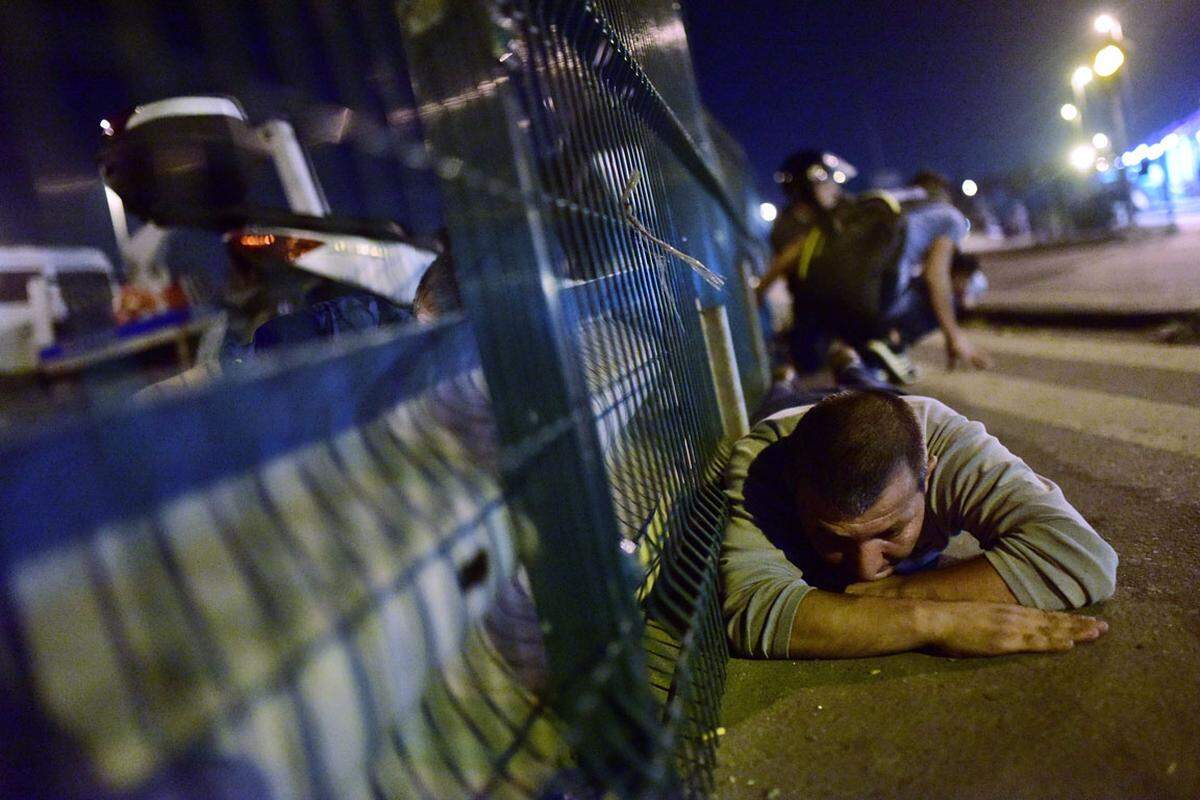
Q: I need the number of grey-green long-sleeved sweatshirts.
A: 1